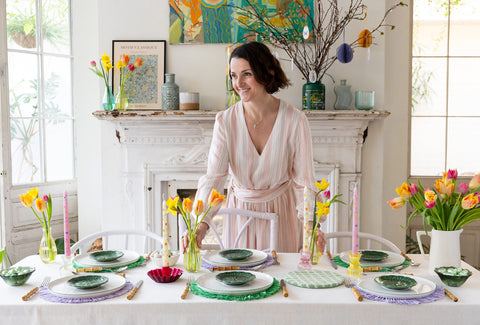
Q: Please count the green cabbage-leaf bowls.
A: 6